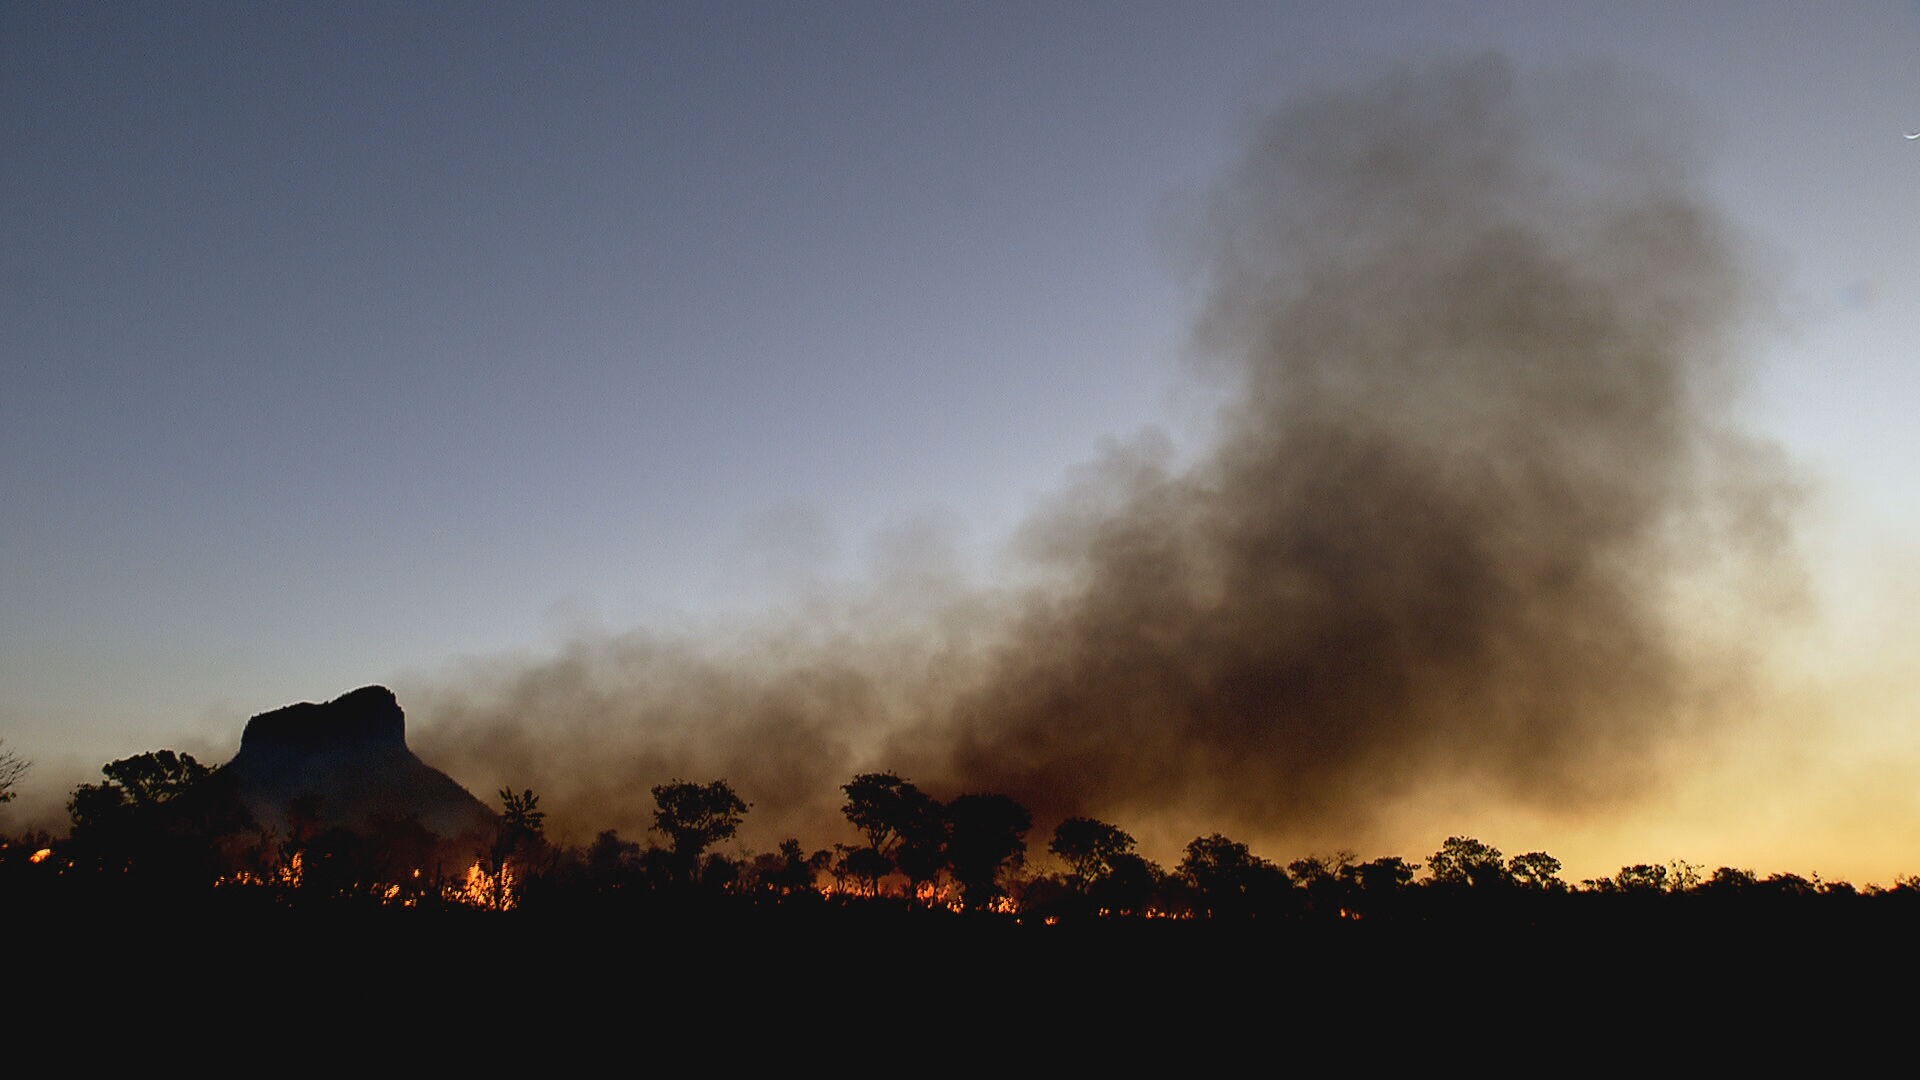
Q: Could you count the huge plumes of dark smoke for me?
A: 1